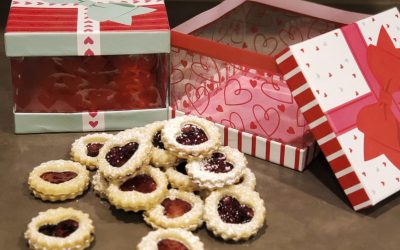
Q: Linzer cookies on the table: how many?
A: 14